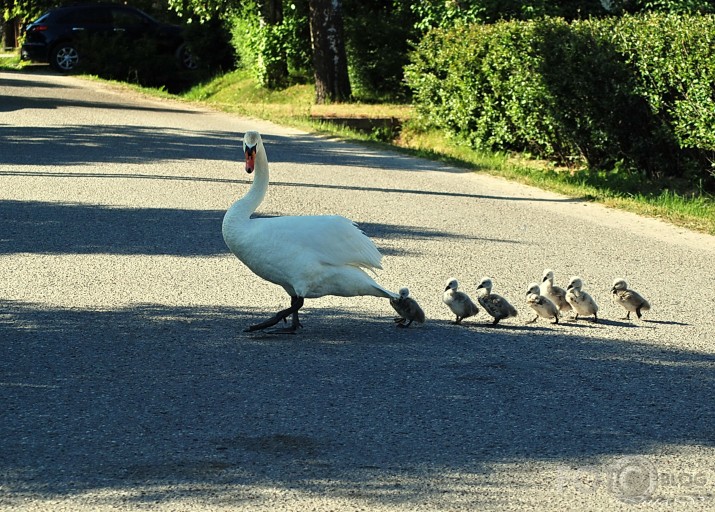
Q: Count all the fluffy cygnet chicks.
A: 7